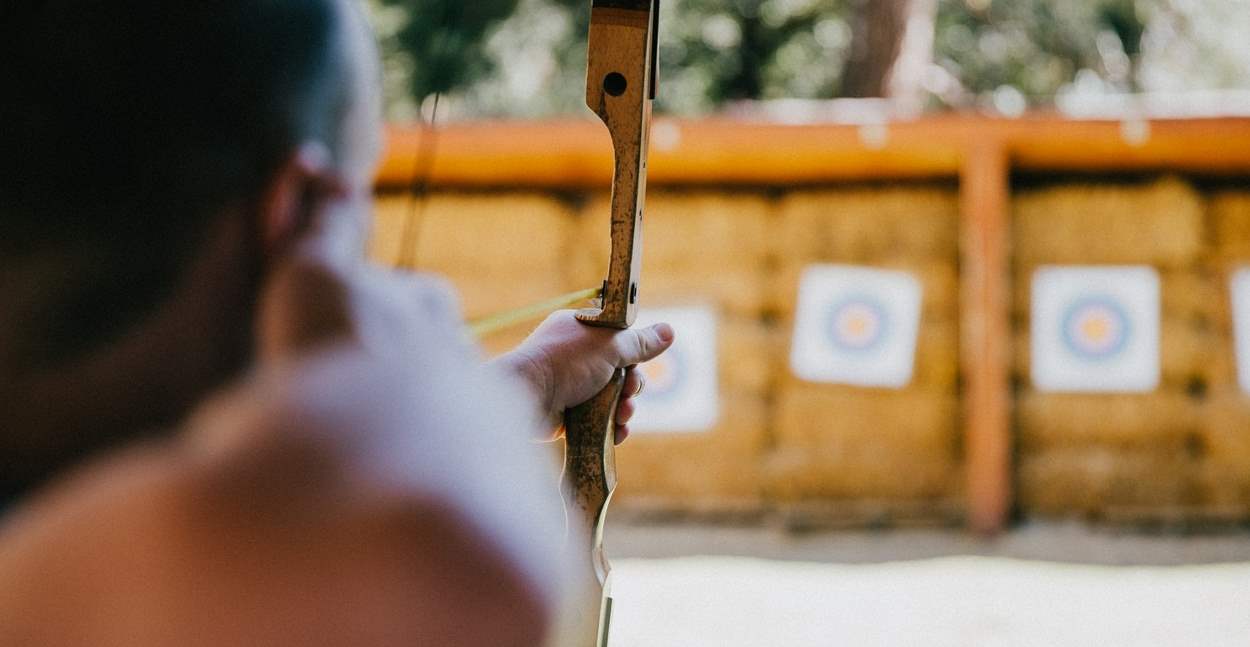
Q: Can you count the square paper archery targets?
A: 4